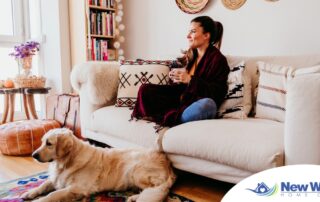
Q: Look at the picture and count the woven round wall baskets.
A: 3